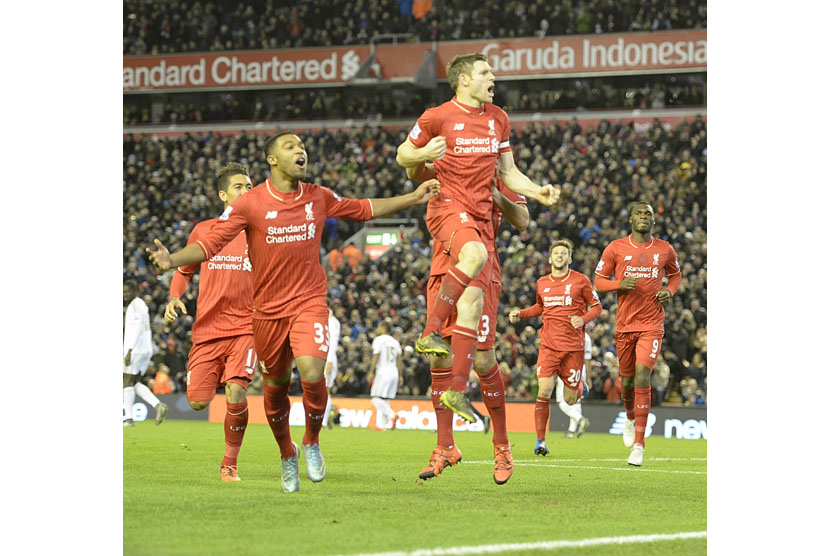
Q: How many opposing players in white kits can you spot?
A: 4